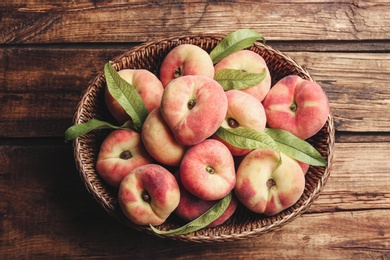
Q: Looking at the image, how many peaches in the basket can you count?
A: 13